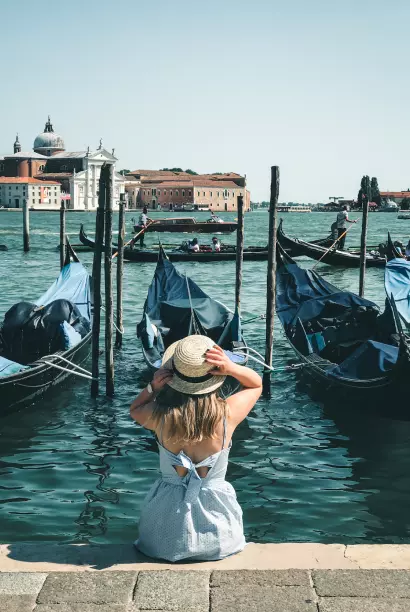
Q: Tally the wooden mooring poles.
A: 8